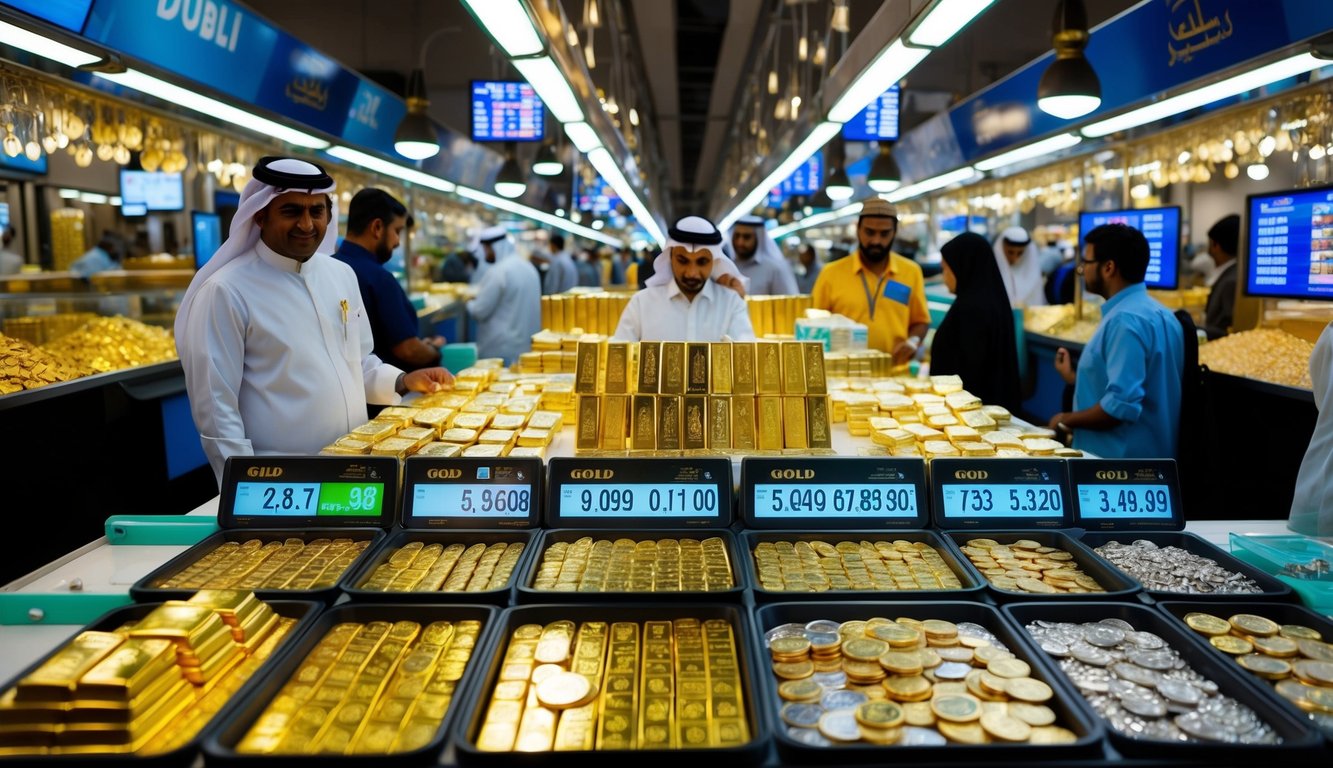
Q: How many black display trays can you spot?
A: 12